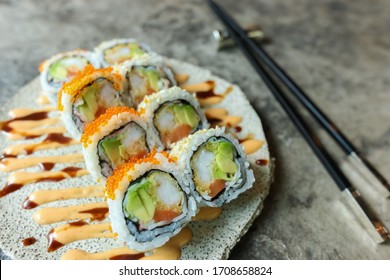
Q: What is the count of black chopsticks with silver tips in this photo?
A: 2